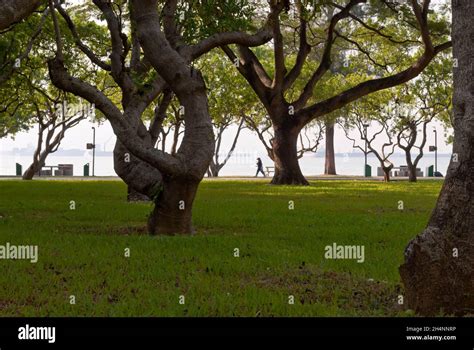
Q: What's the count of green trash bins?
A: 4